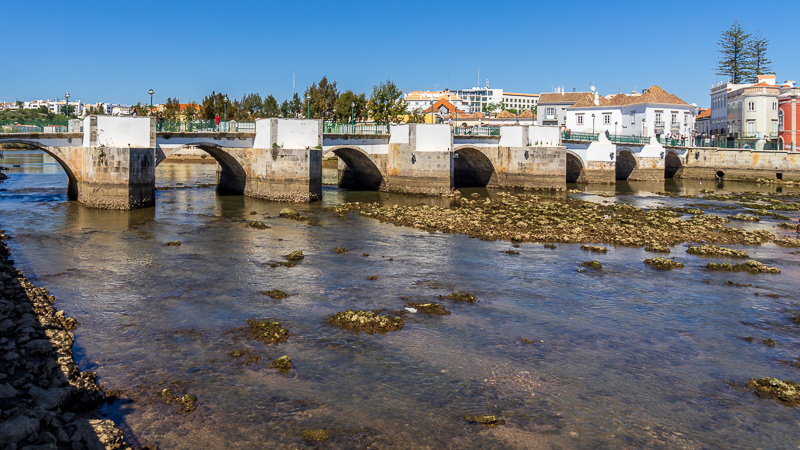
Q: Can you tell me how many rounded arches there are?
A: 7